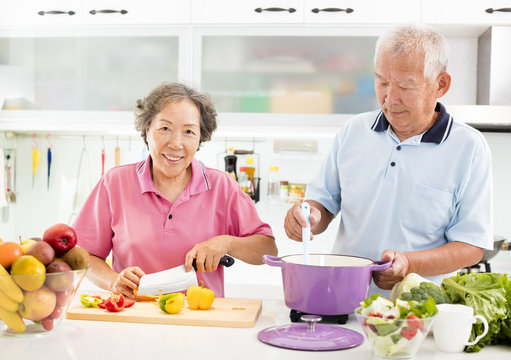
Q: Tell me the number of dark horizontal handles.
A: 5